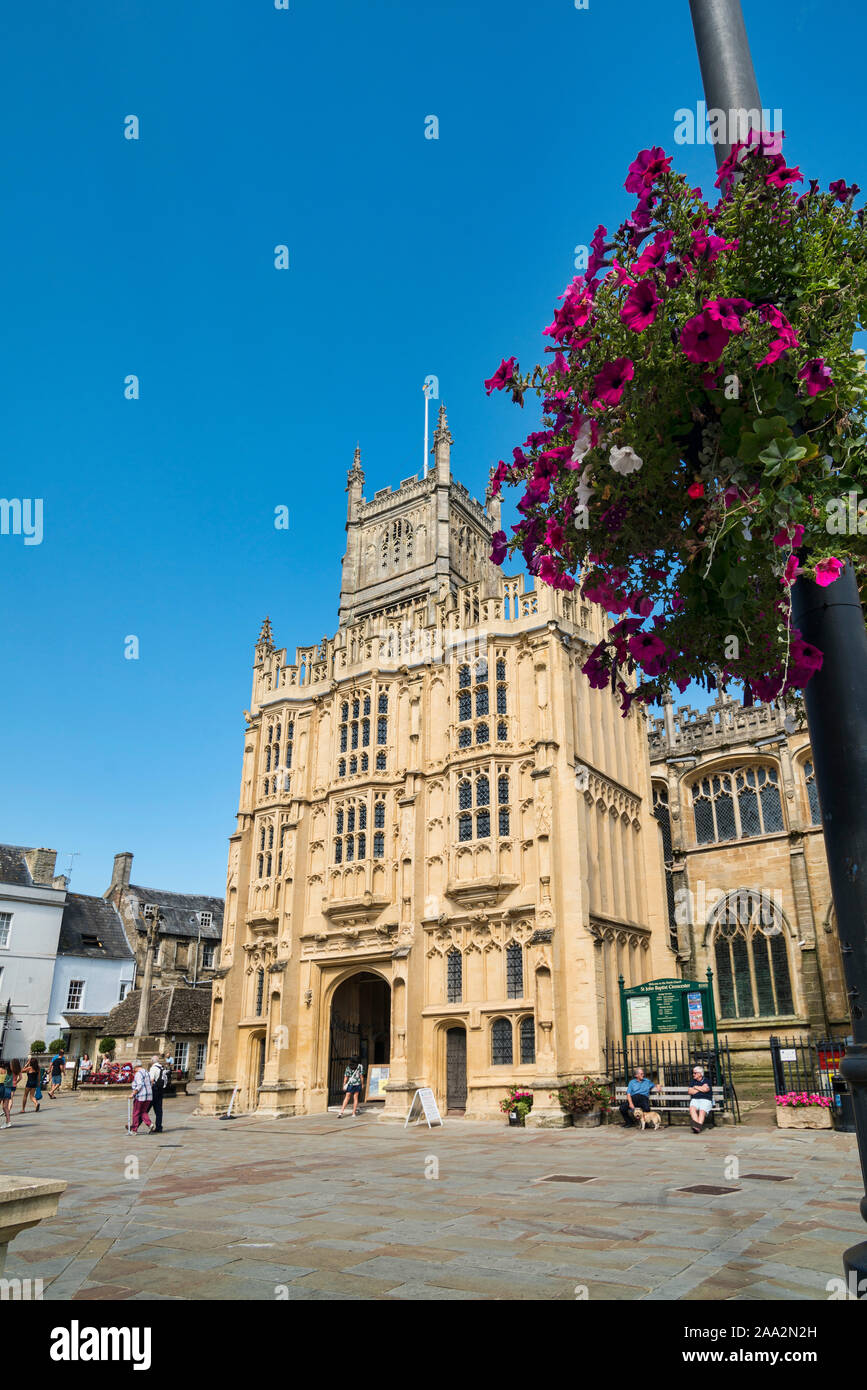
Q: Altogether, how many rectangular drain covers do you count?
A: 3